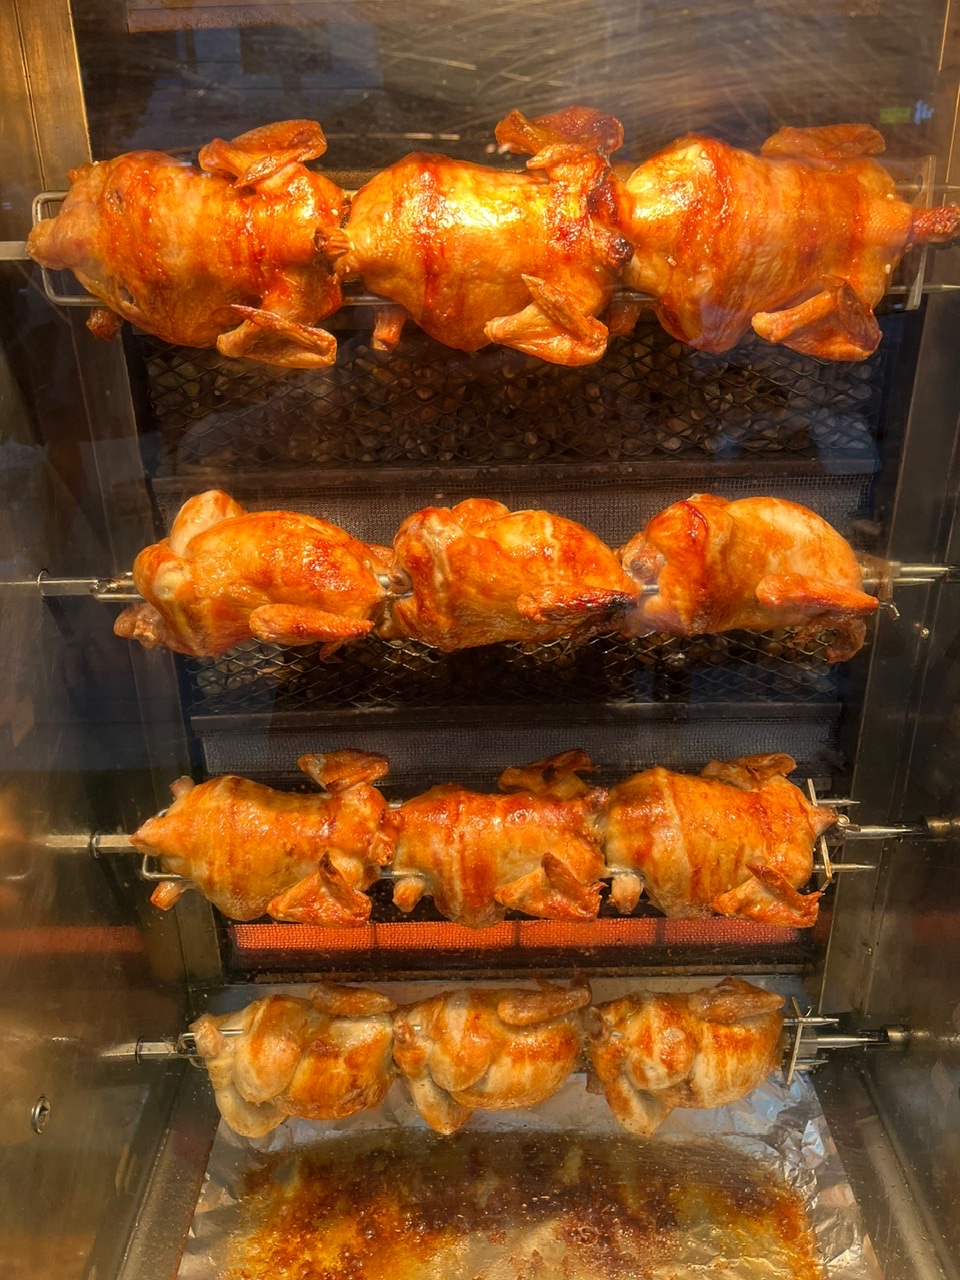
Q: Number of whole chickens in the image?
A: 12